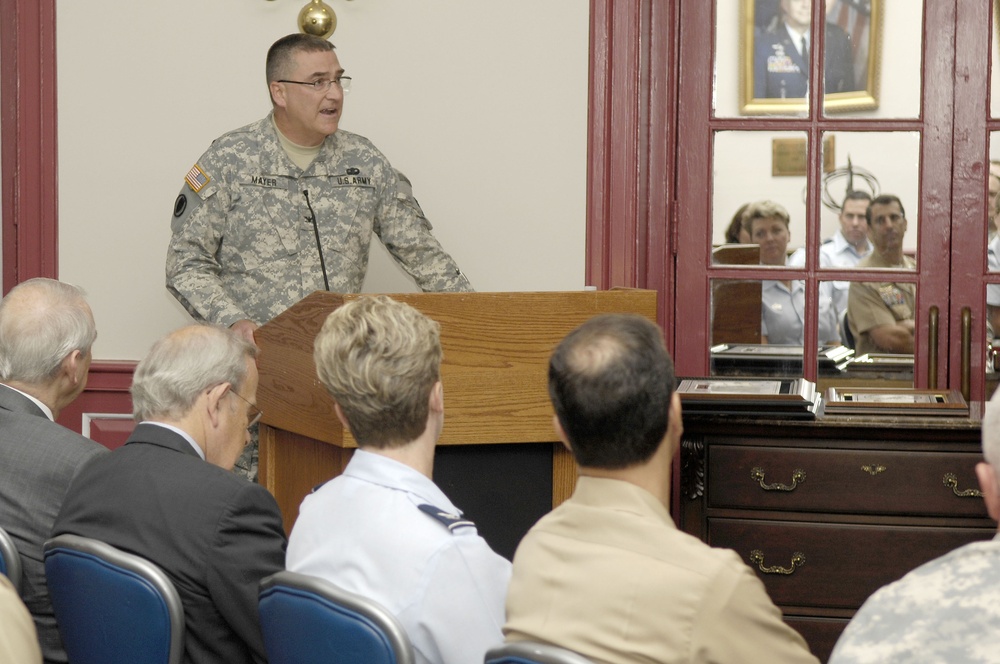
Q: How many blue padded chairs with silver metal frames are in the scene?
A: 4